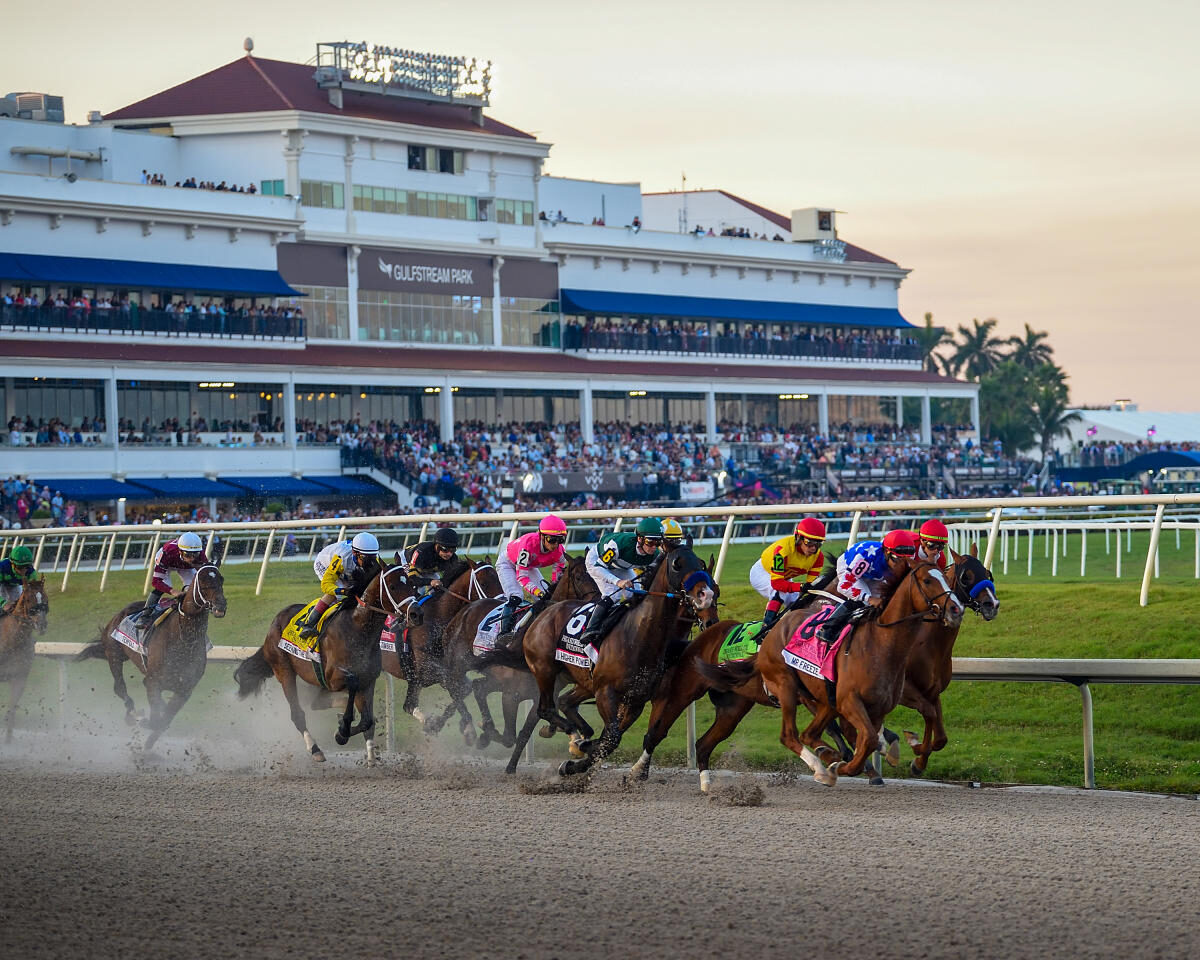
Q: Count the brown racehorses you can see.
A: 10